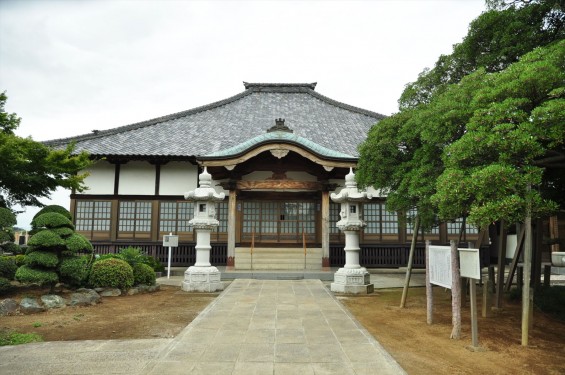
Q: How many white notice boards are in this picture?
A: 3